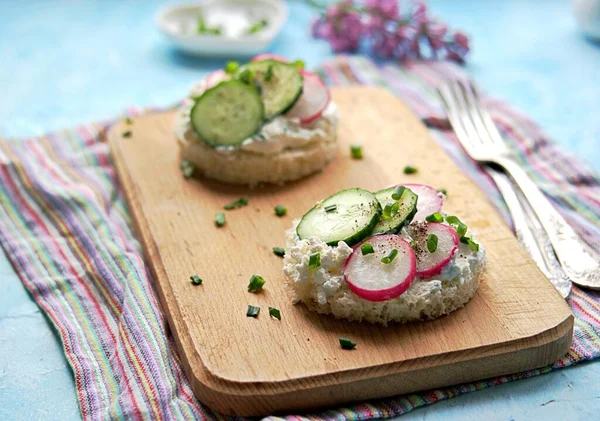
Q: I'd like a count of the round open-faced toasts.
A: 2